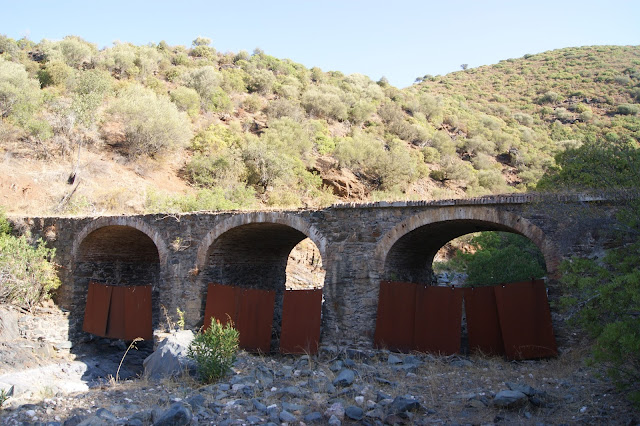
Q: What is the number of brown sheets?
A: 10